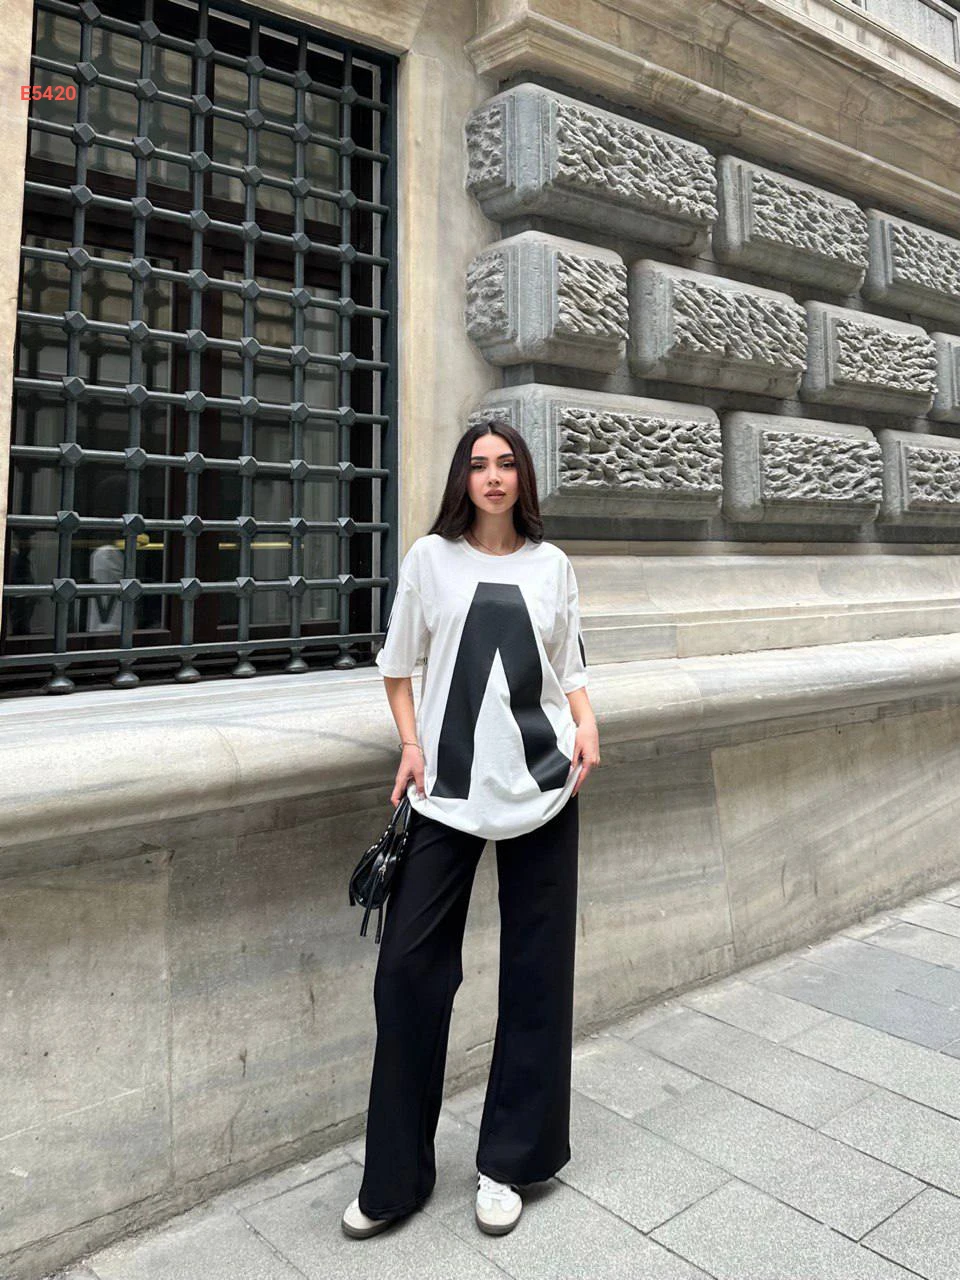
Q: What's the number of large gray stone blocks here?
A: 10